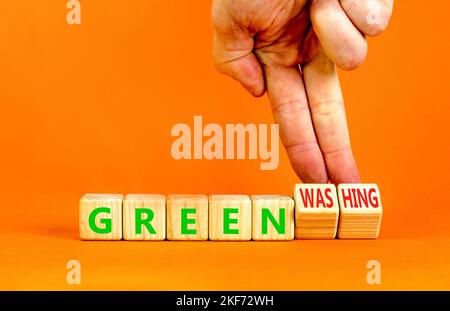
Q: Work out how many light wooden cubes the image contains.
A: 7